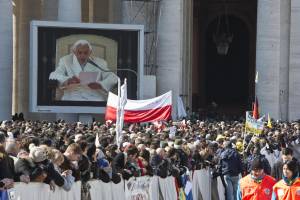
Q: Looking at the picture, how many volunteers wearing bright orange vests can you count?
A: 2